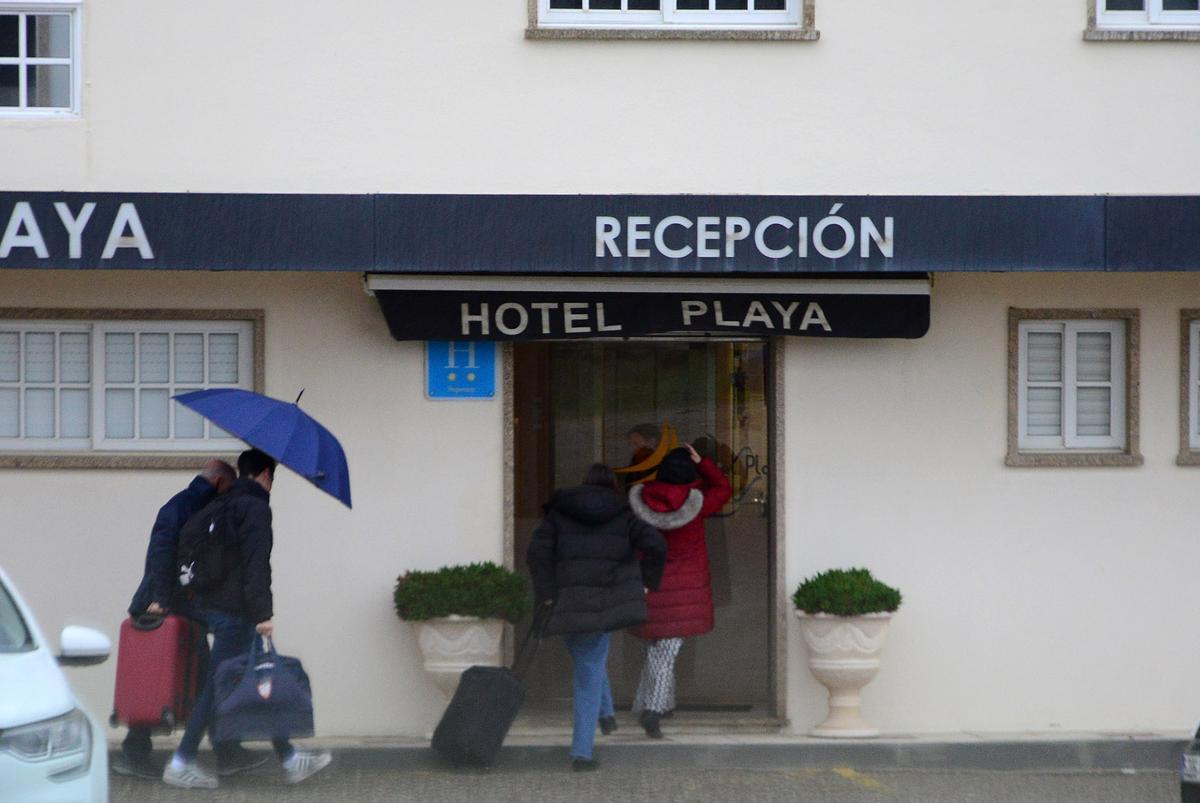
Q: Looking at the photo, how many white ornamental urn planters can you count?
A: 2